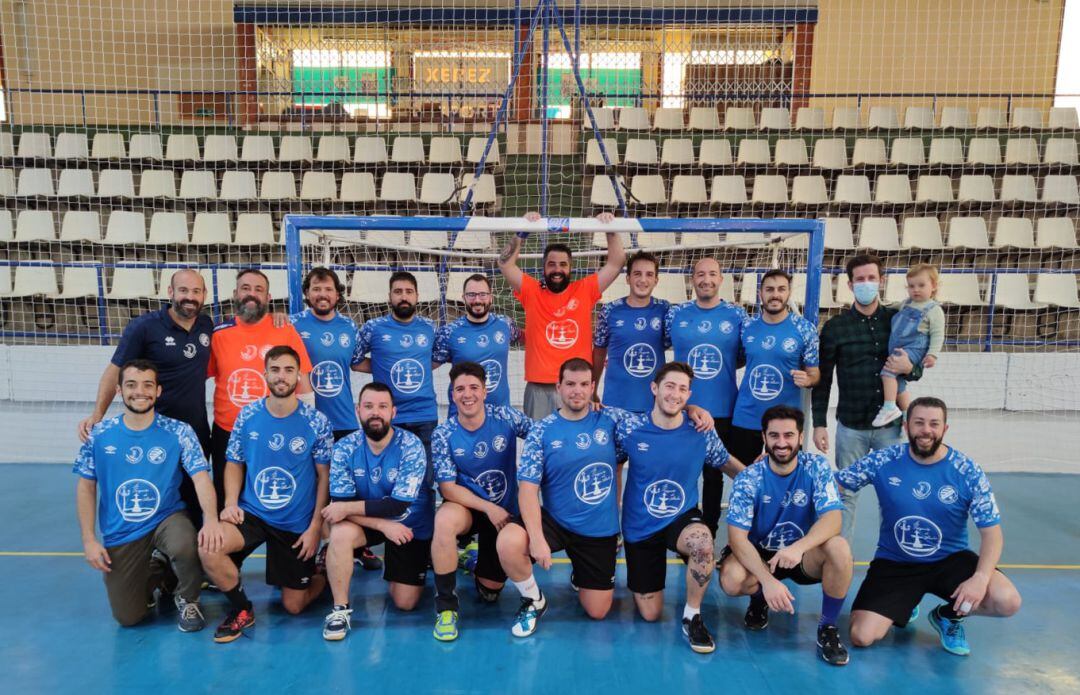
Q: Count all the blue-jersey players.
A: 14